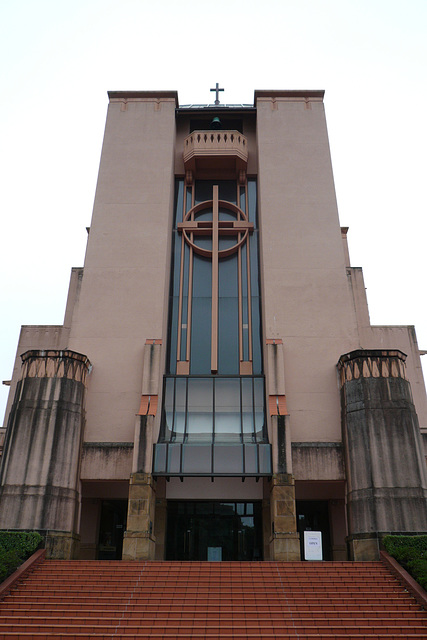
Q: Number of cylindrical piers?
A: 2